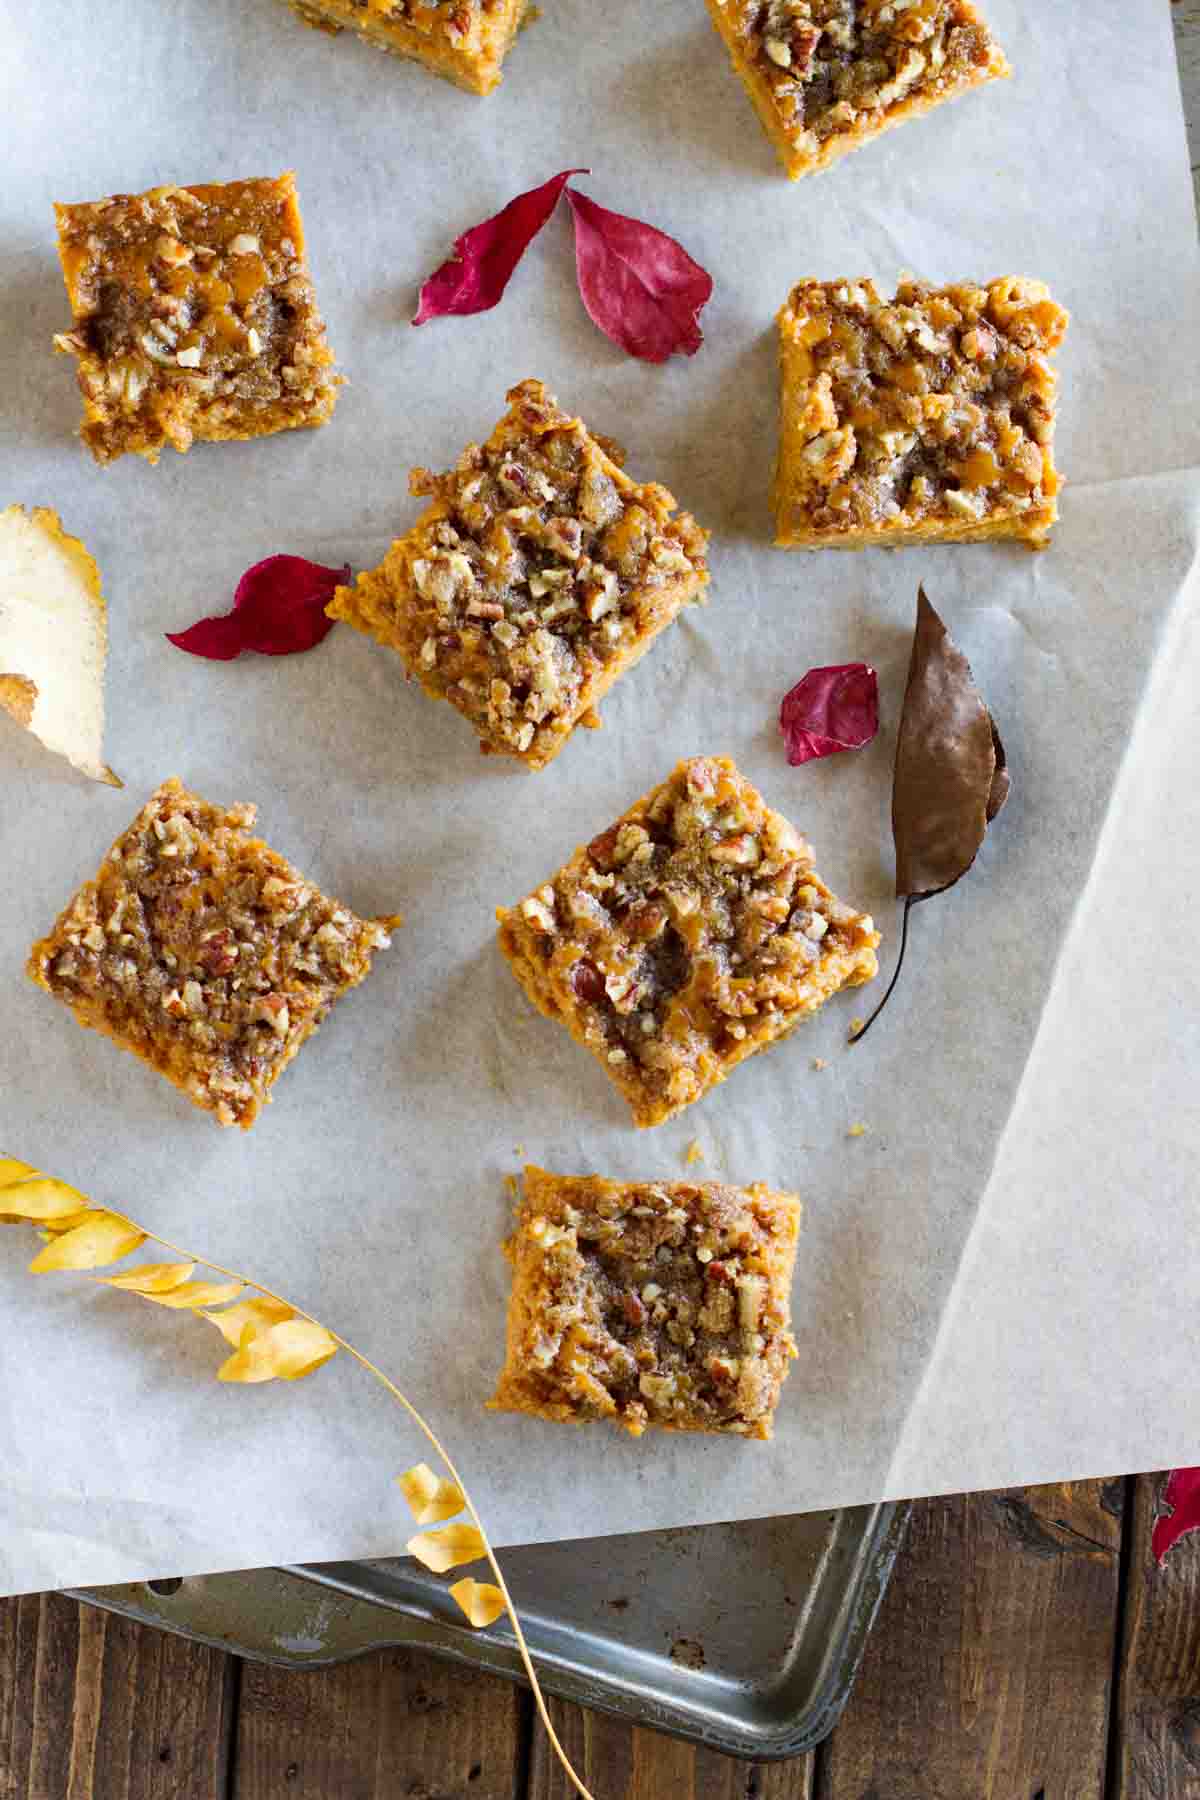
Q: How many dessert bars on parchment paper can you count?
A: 8